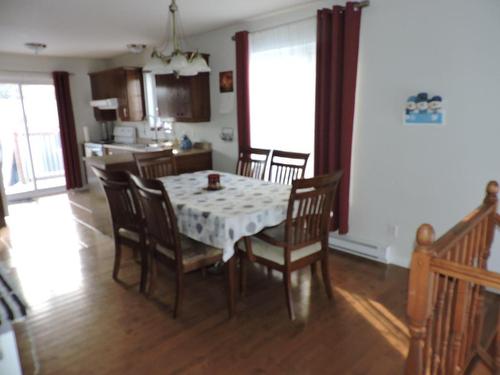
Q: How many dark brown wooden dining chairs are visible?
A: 6